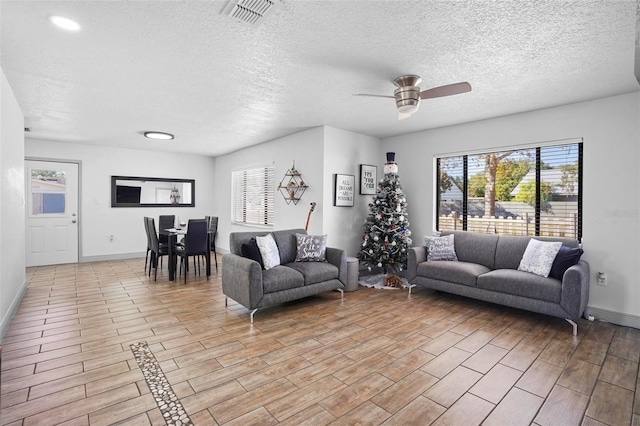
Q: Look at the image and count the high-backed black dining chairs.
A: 6